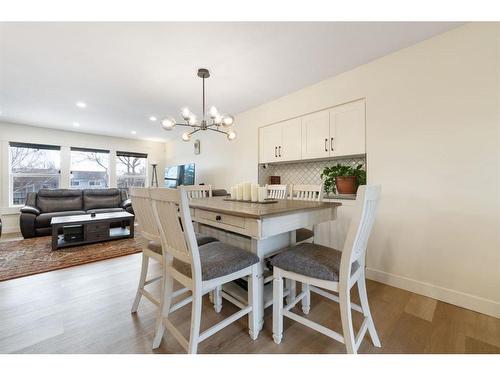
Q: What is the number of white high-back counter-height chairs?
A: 6